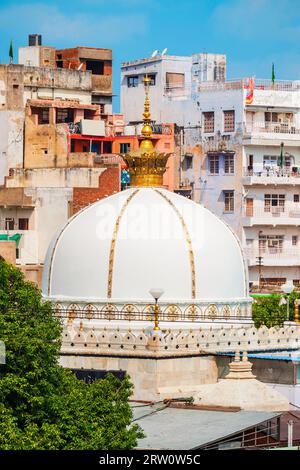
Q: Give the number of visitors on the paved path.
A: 0